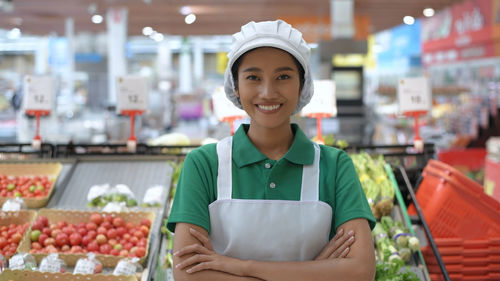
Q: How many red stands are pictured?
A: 5